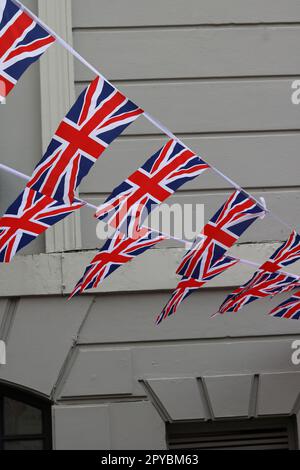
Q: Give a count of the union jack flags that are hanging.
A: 10